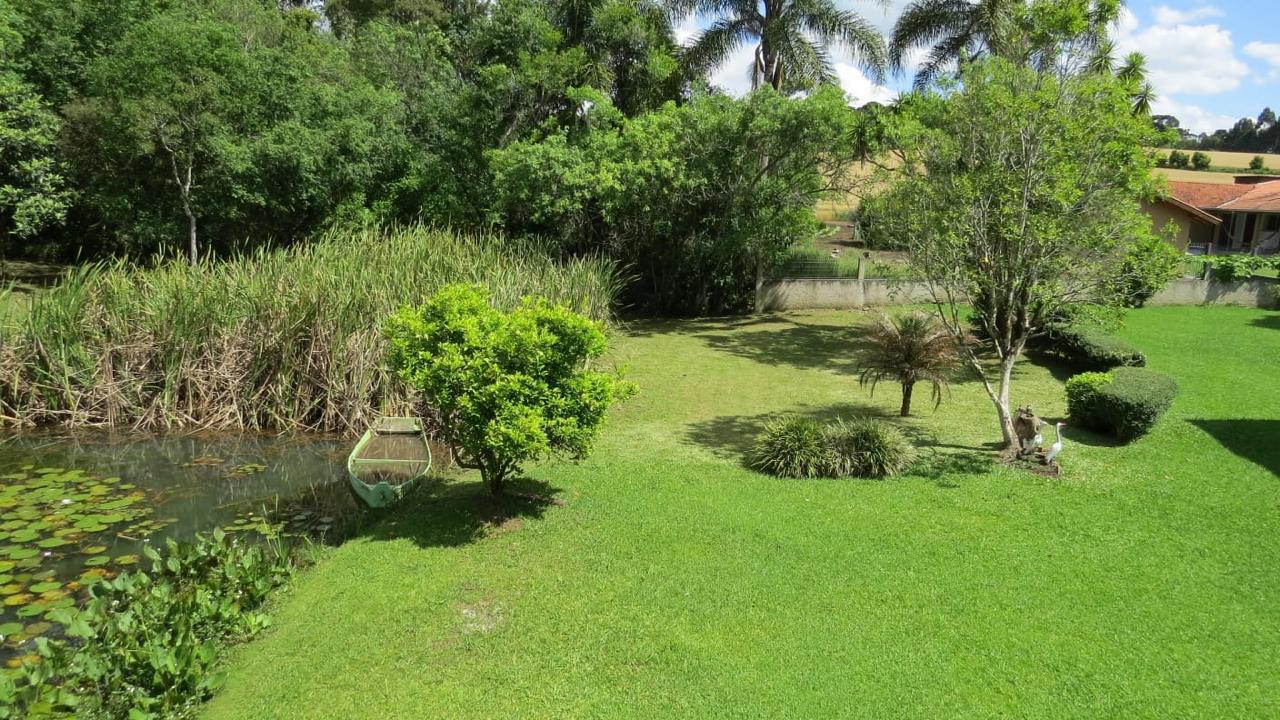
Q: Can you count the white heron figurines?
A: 2